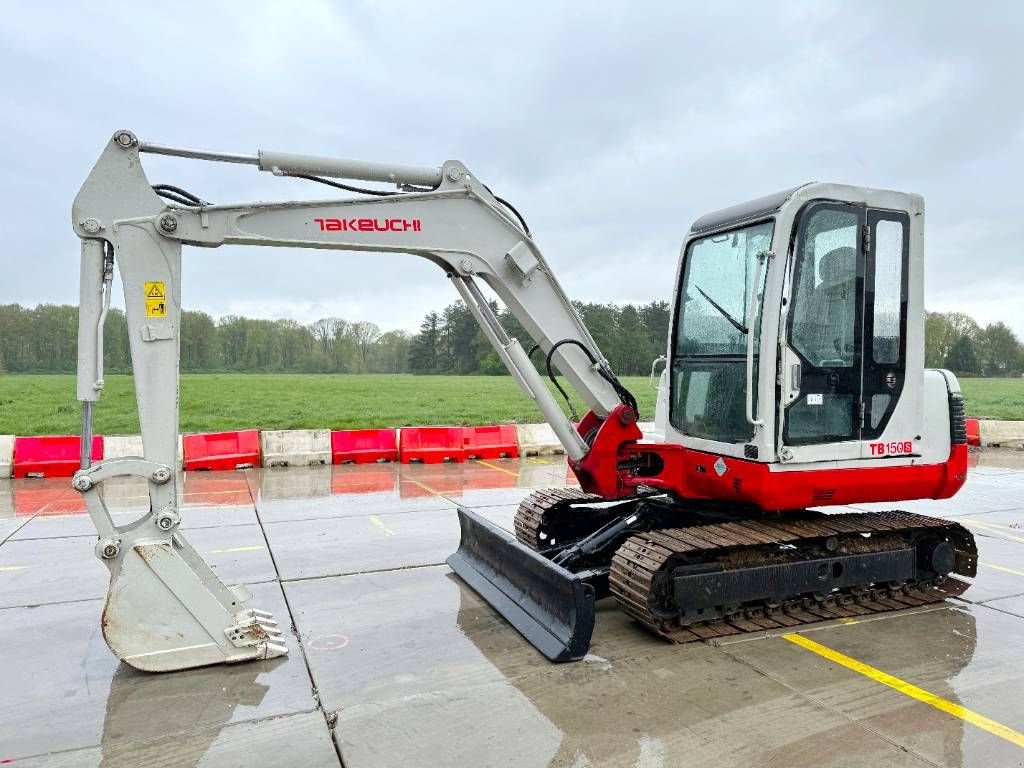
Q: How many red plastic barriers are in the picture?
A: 6